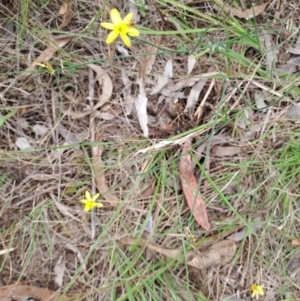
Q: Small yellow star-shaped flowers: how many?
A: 3